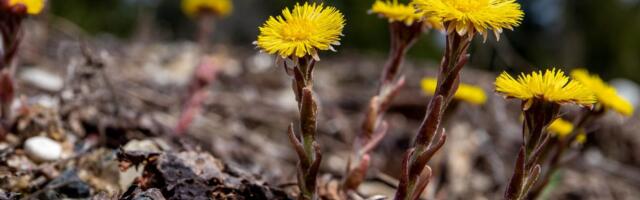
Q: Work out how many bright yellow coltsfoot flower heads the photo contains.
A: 9